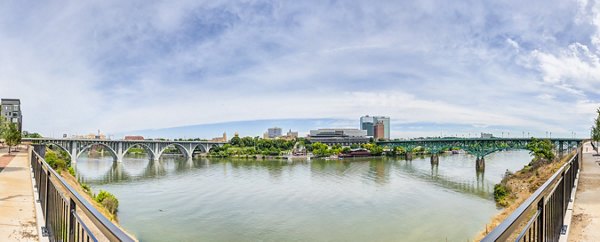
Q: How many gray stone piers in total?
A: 3